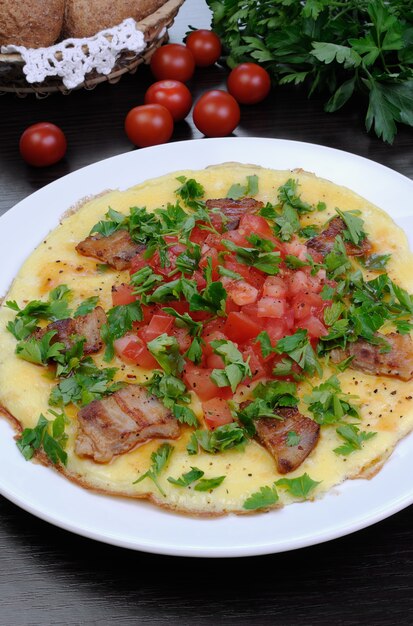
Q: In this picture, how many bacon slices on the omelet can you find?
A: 7